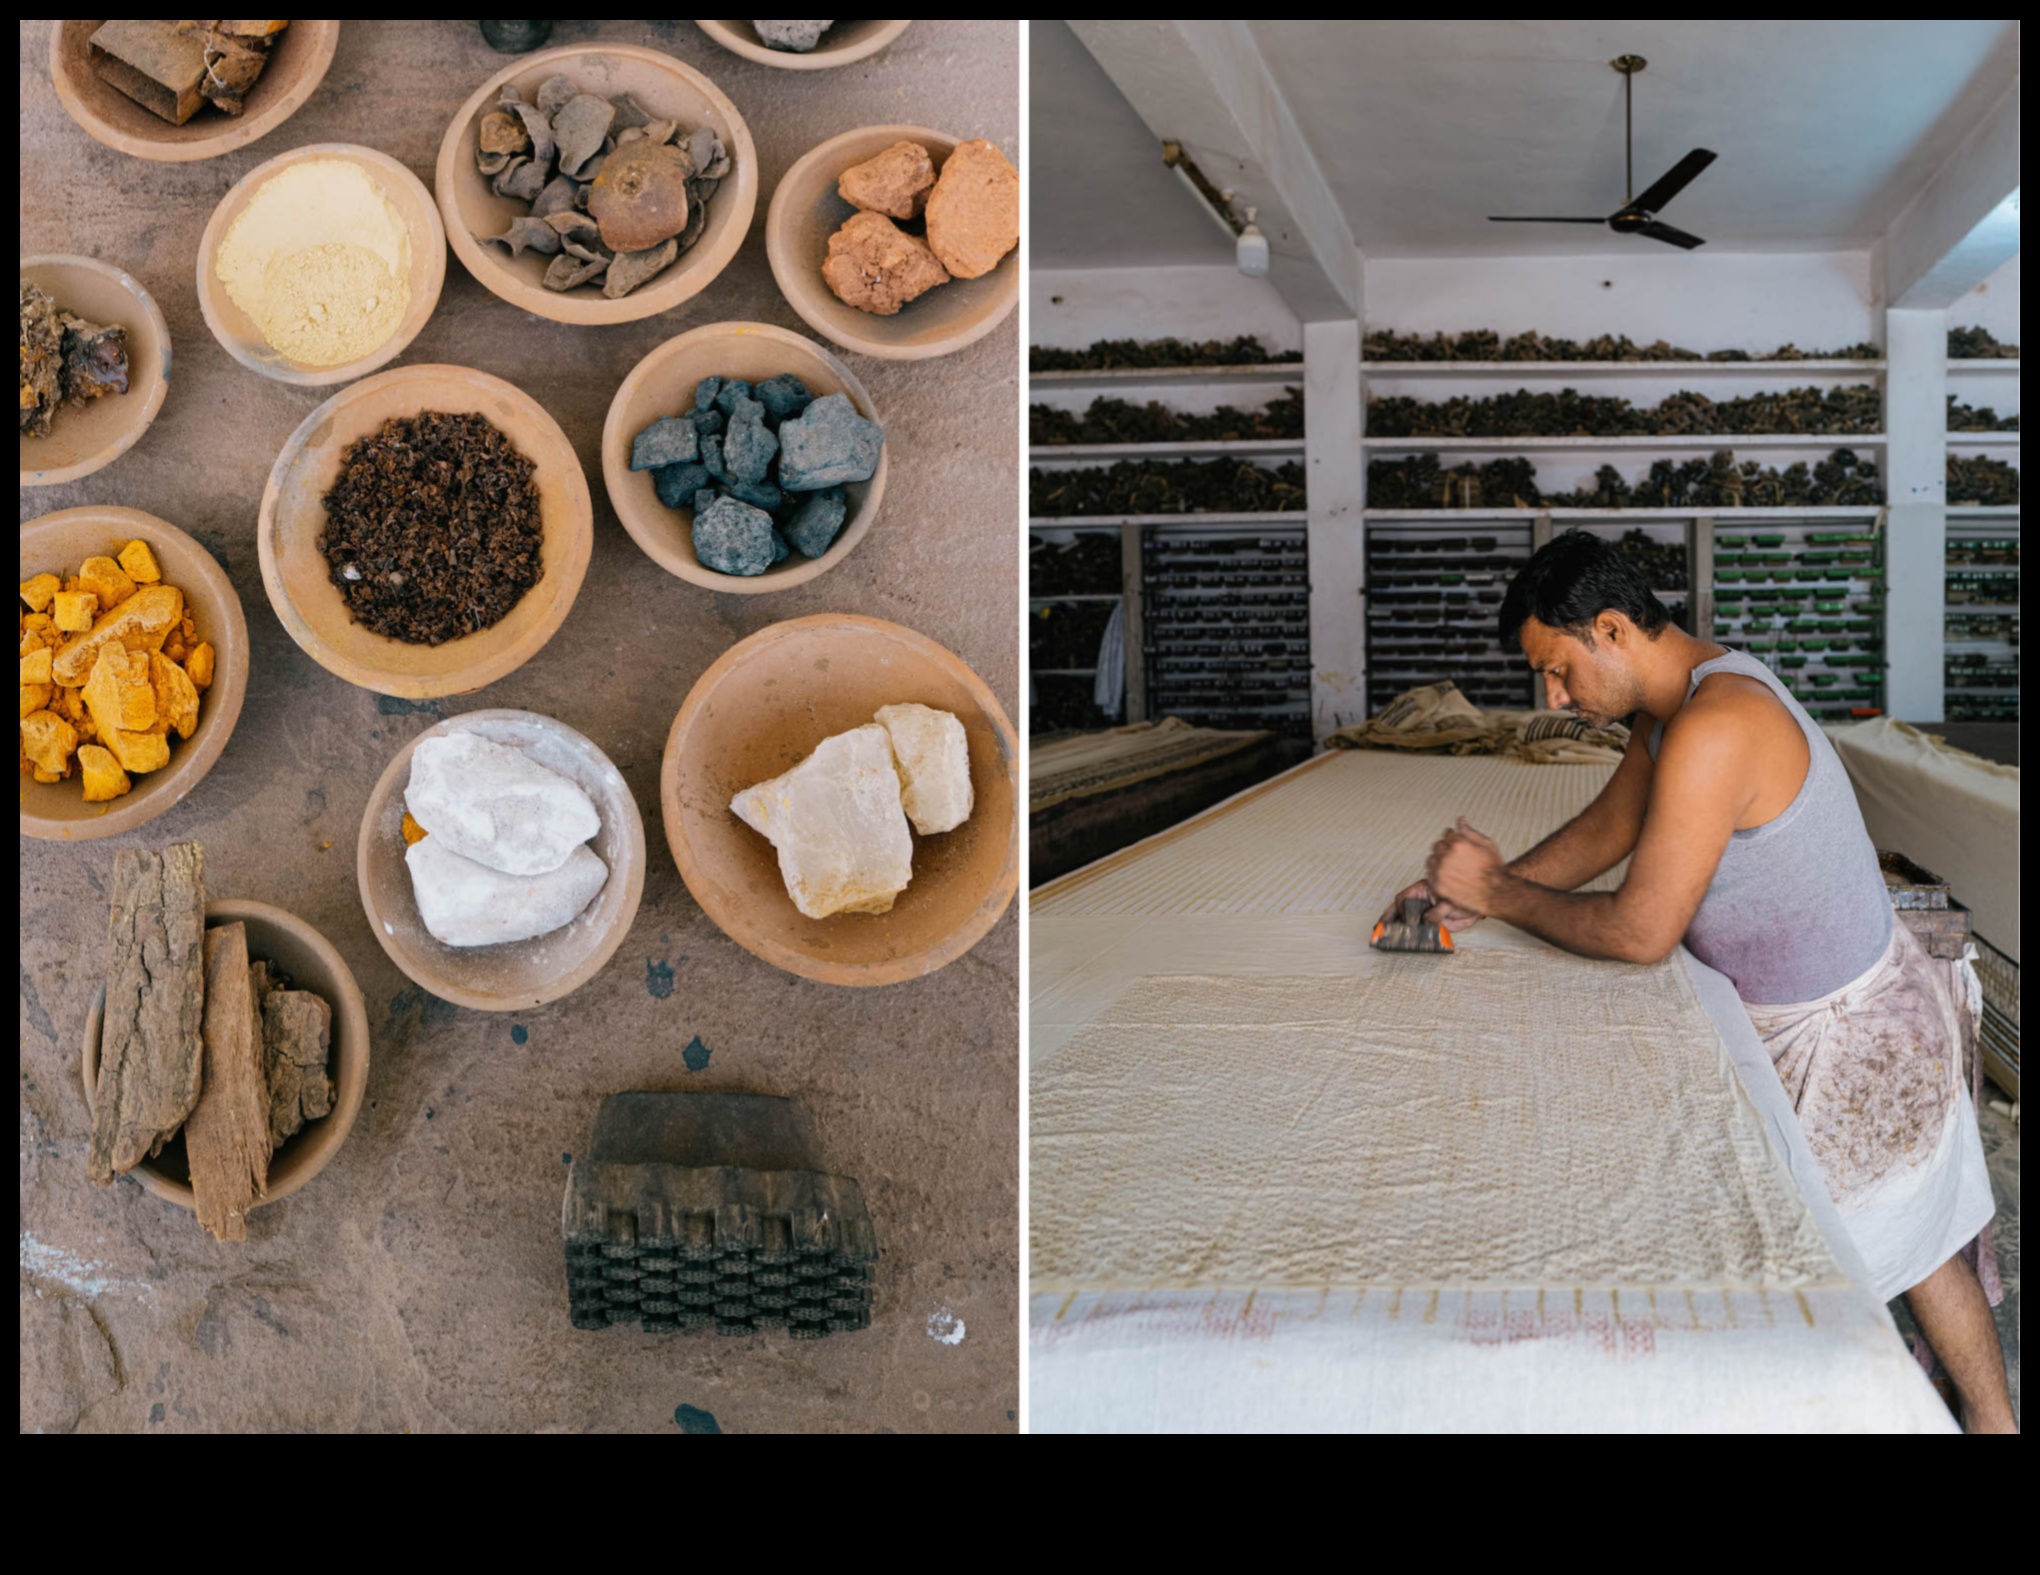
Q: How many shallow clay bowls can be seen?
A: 12